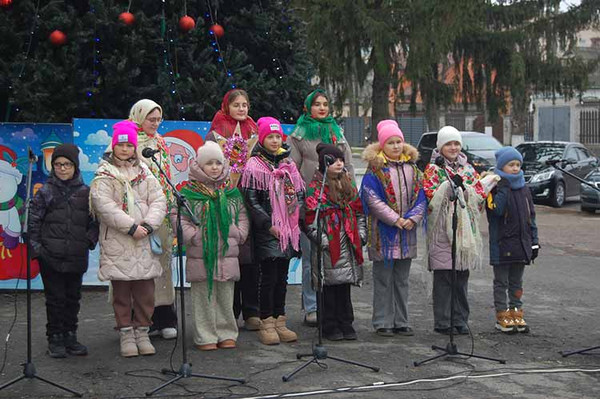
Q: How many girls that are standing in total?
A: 9